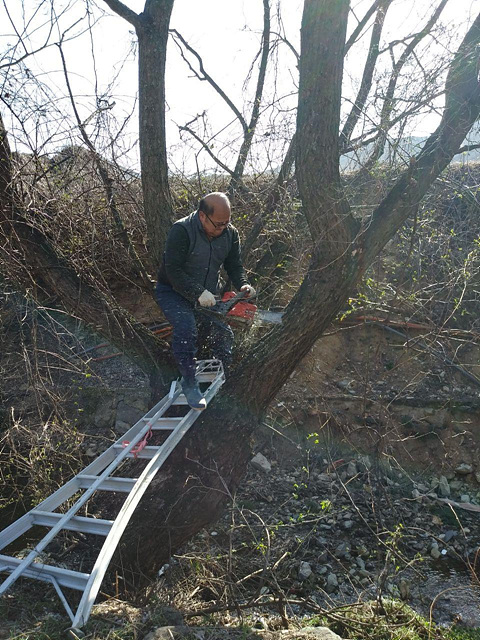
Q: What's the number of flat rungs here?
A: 7